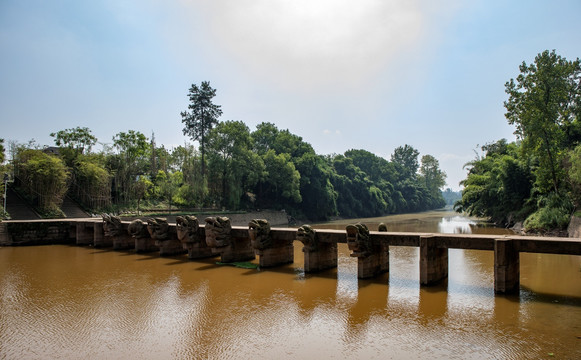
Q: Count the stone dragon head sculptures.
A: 8